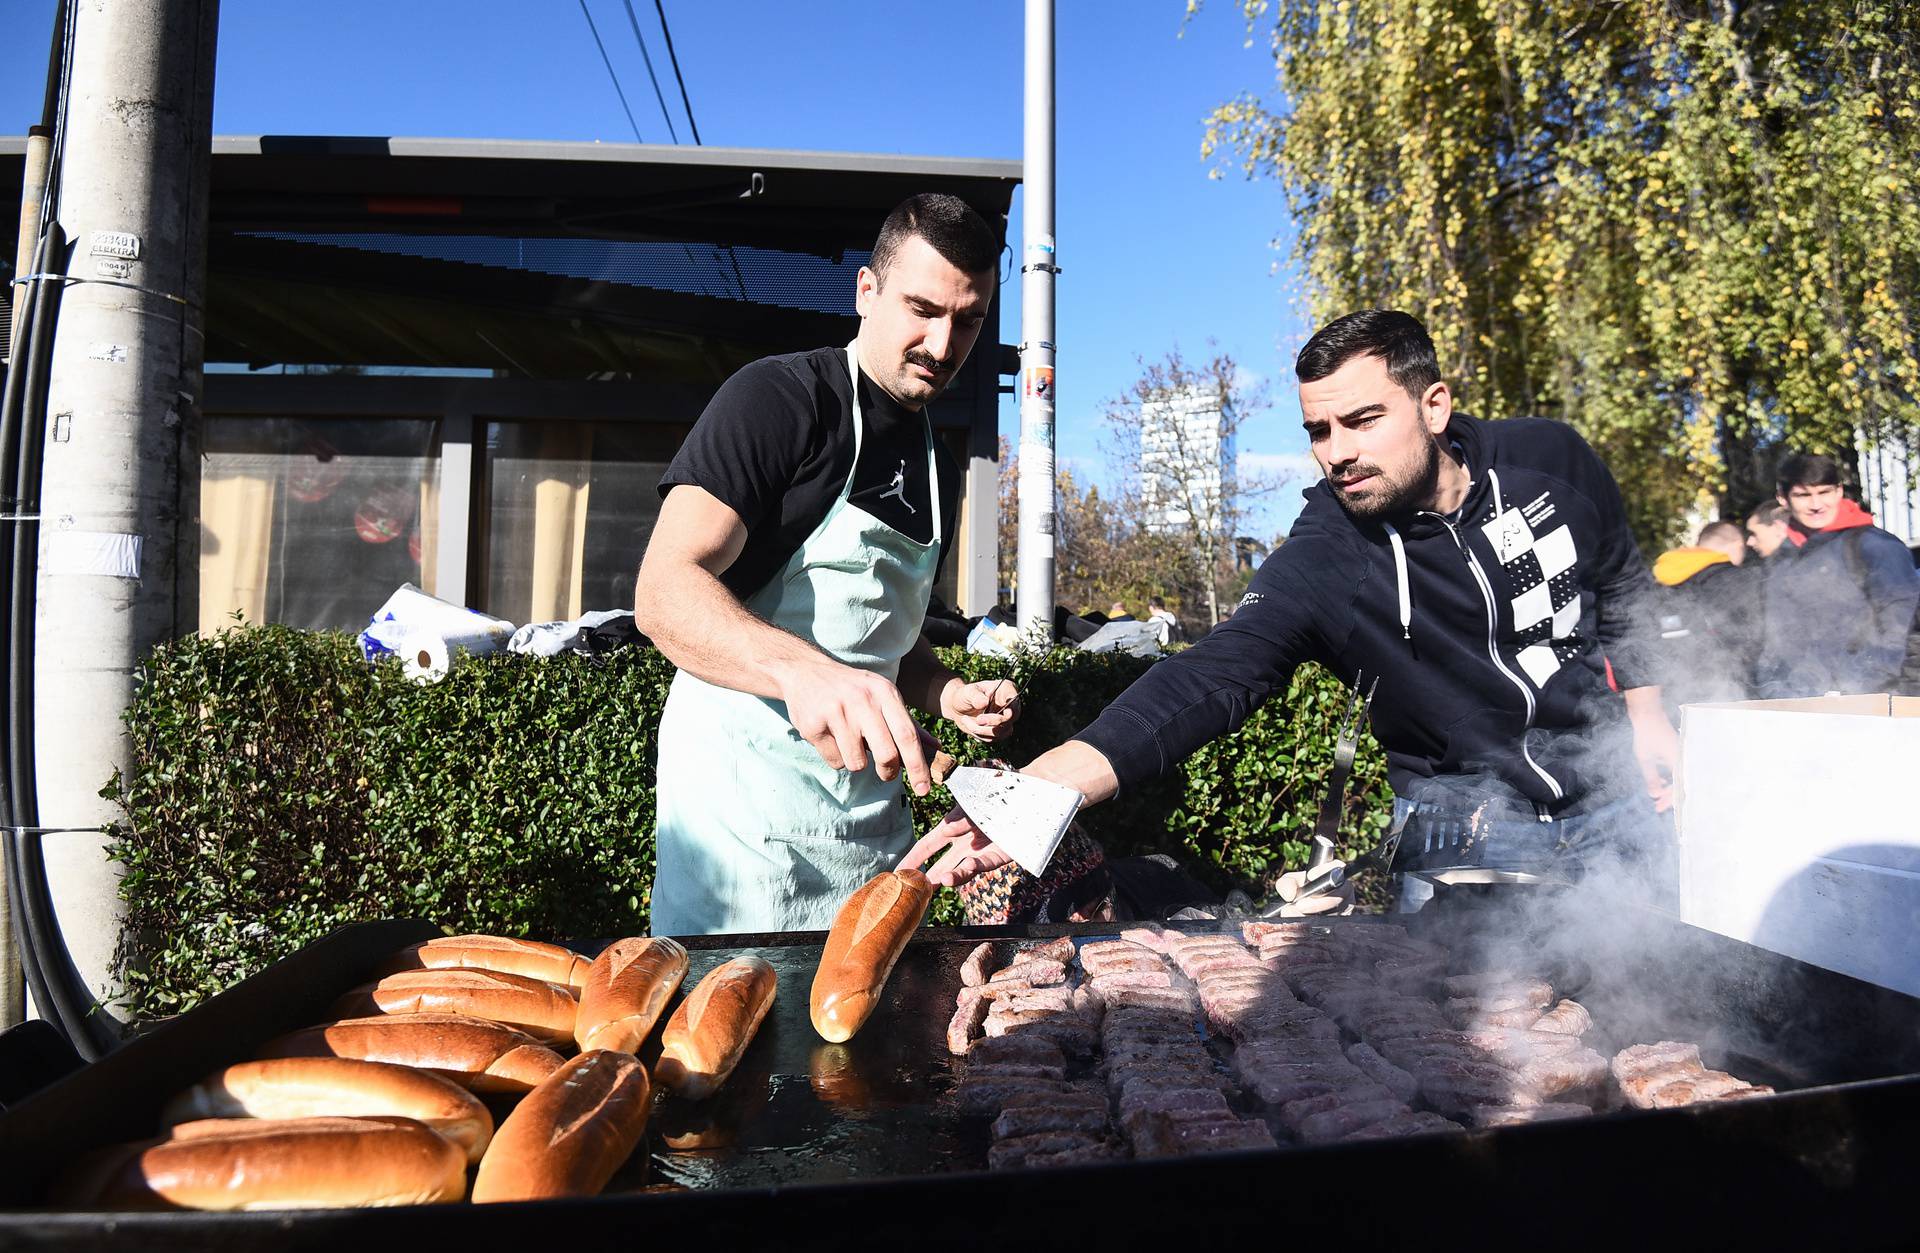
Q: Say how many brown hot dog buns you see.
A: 9